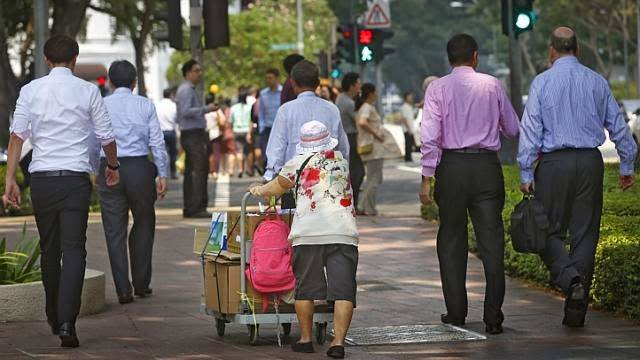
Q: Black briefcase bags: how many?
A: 1